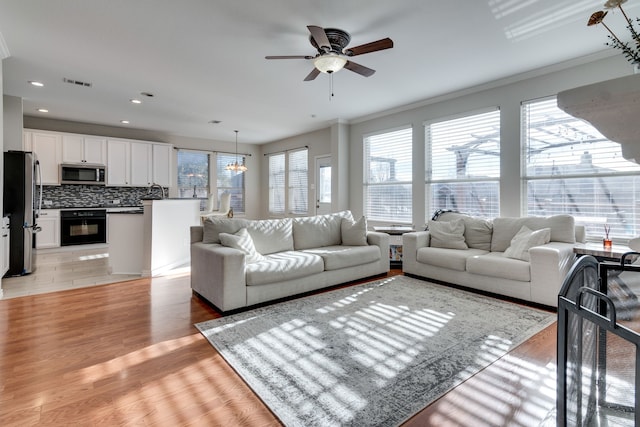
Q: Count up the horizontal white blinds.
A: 7